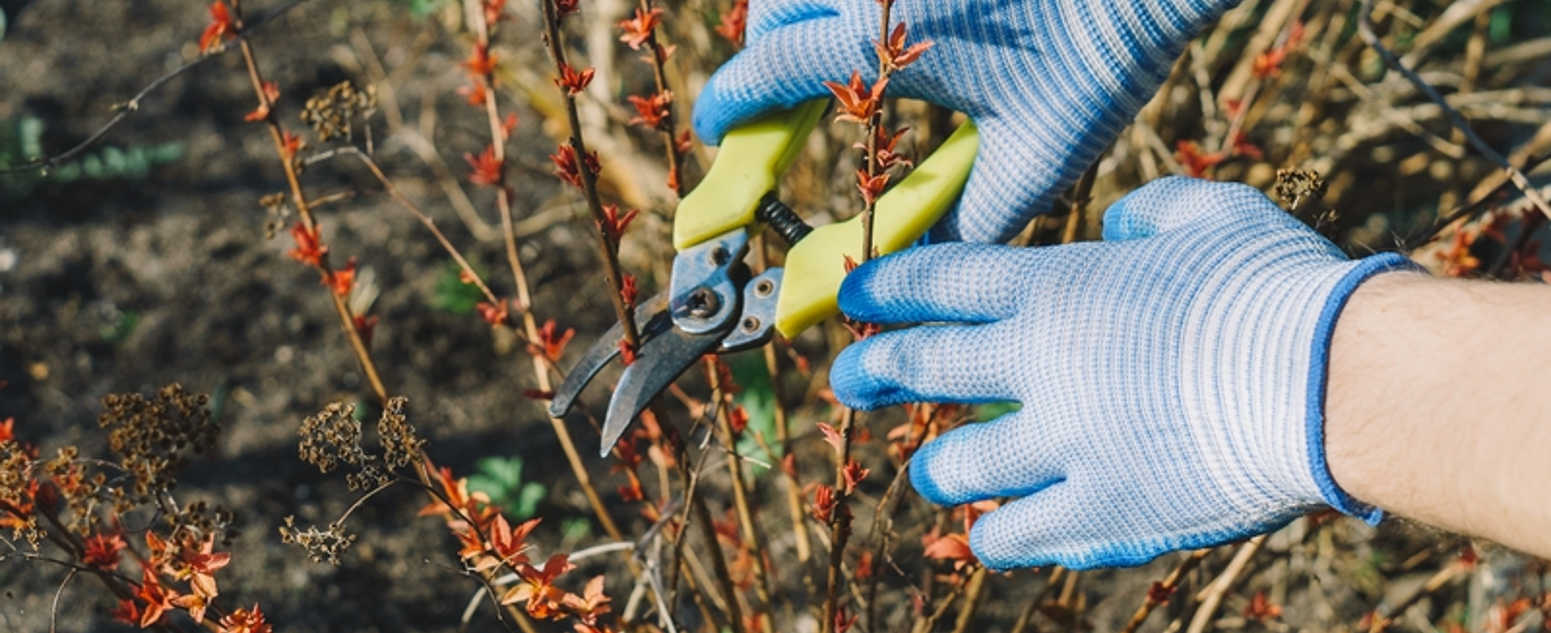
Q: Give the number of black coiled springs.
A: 1